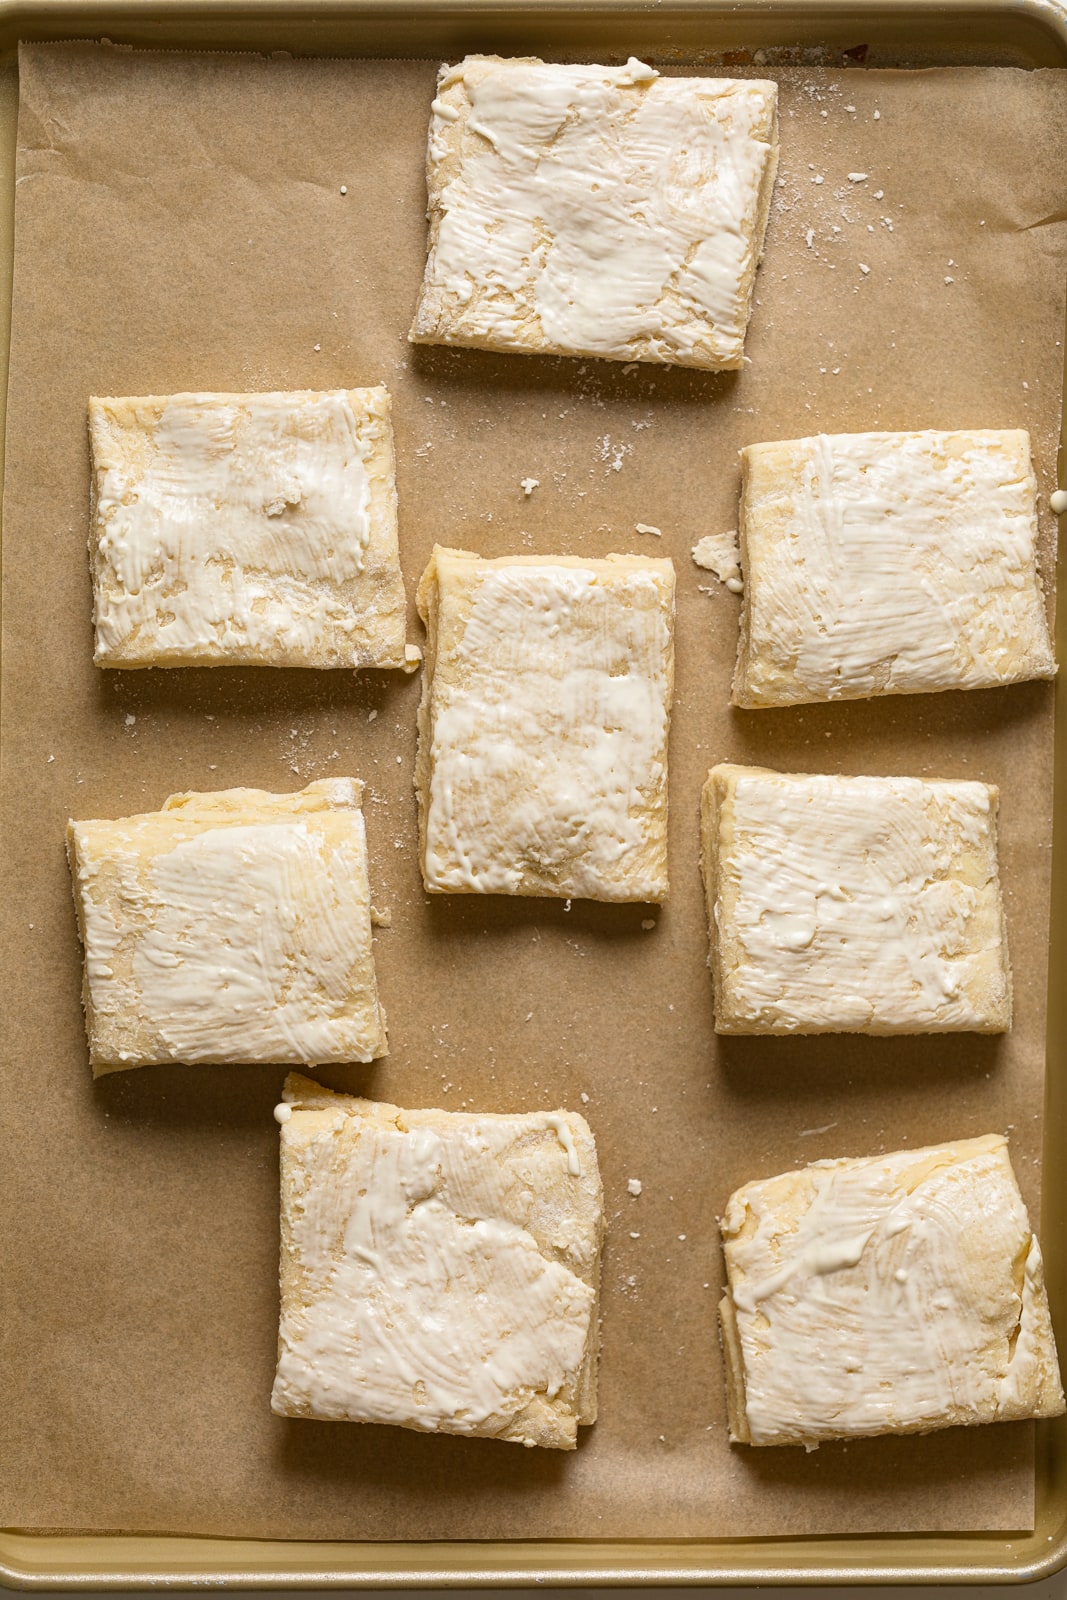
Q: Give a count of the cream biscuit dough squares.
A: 8